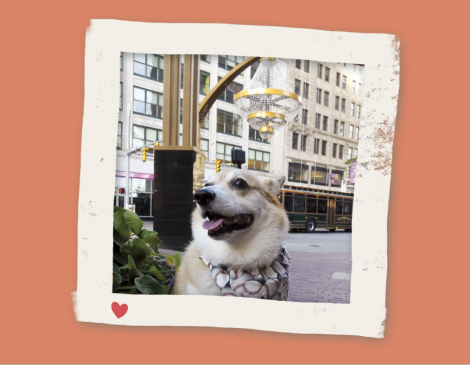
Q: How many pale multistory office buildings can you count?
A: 2